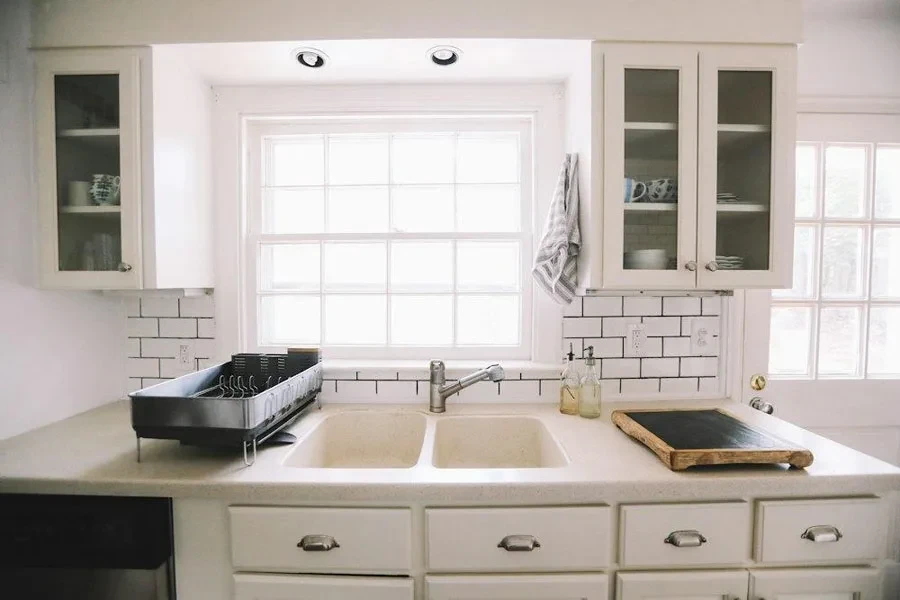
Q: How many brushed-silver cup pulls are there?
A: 4